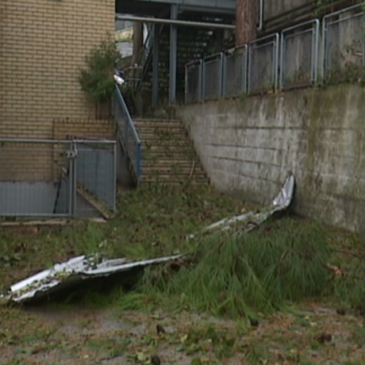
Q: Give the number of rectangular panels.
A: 6